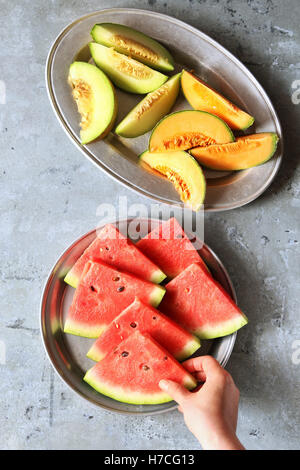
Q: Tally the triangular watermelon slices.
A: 6